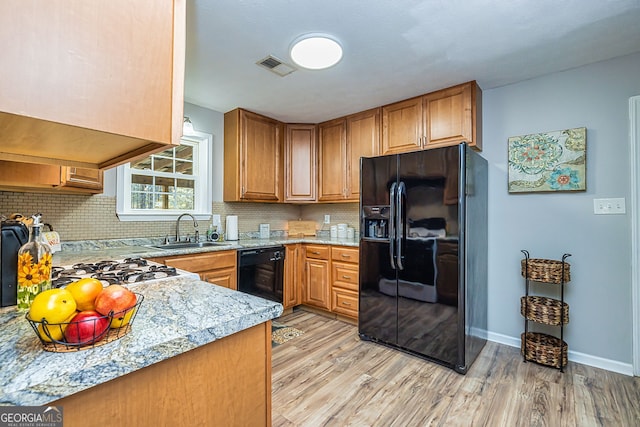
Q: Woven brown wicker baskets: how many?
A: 3